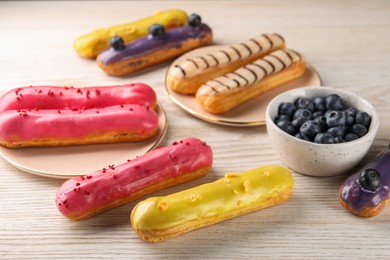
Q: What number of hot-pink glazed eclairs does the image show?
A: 3